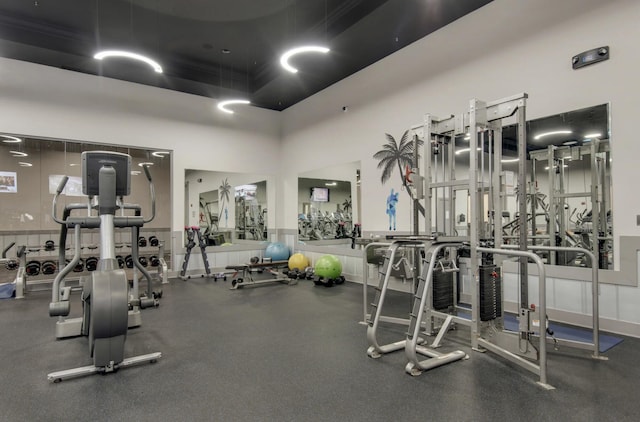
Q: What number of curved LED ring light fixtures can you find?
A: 3